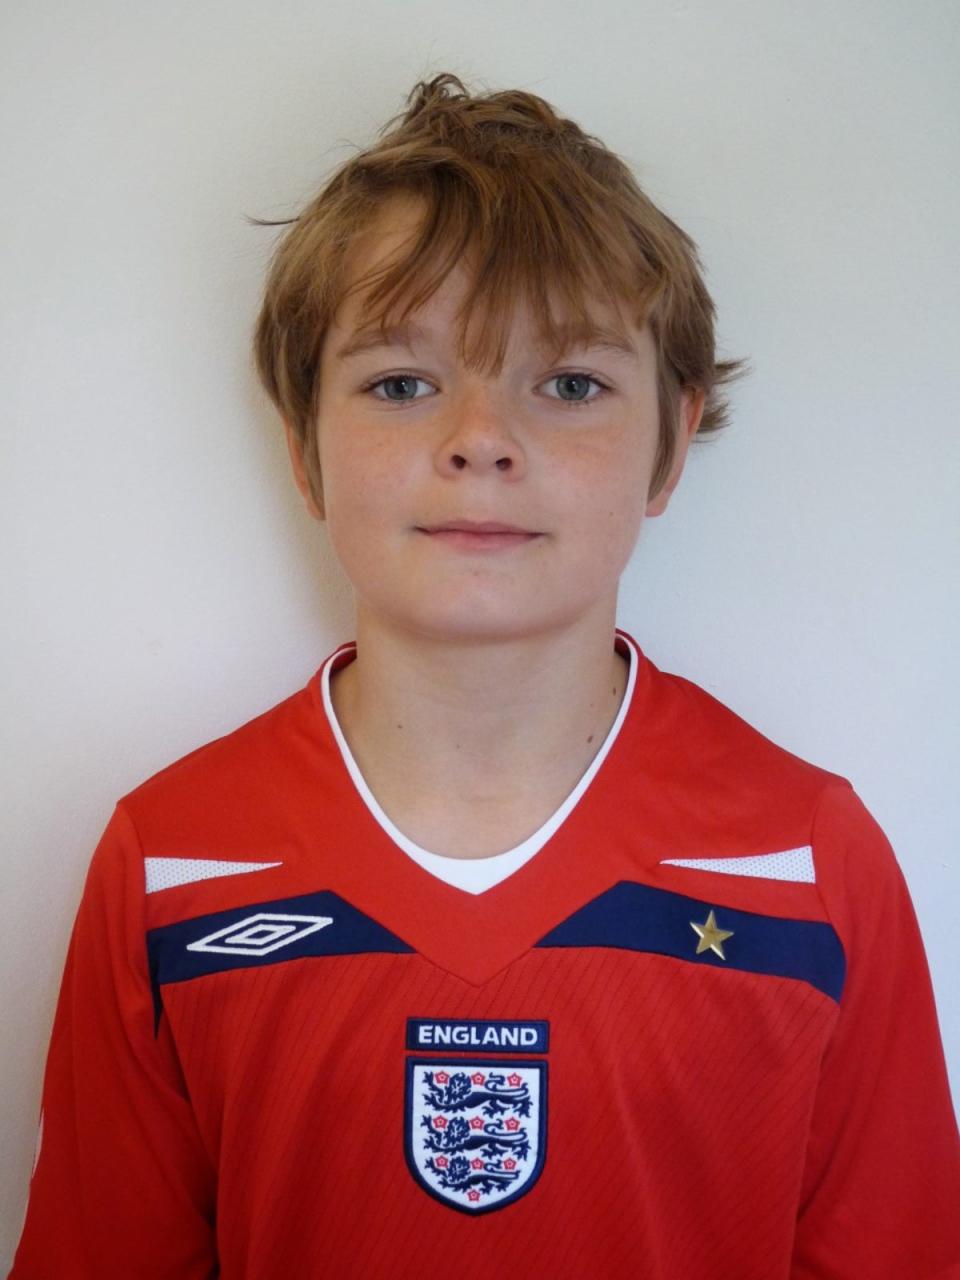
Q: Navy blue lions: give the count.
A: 3